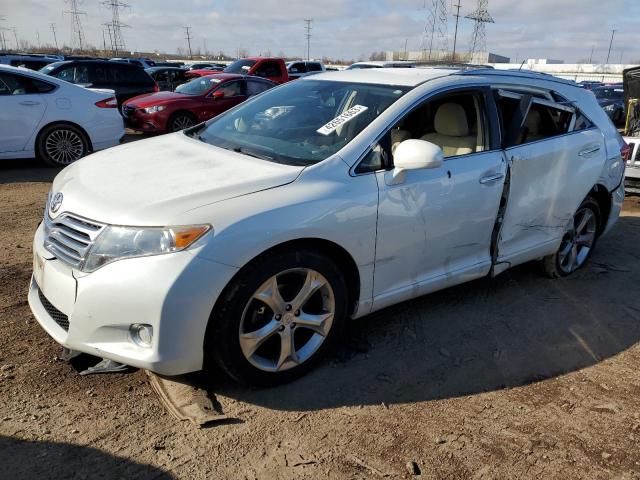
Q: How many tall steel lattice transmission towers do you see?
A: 4